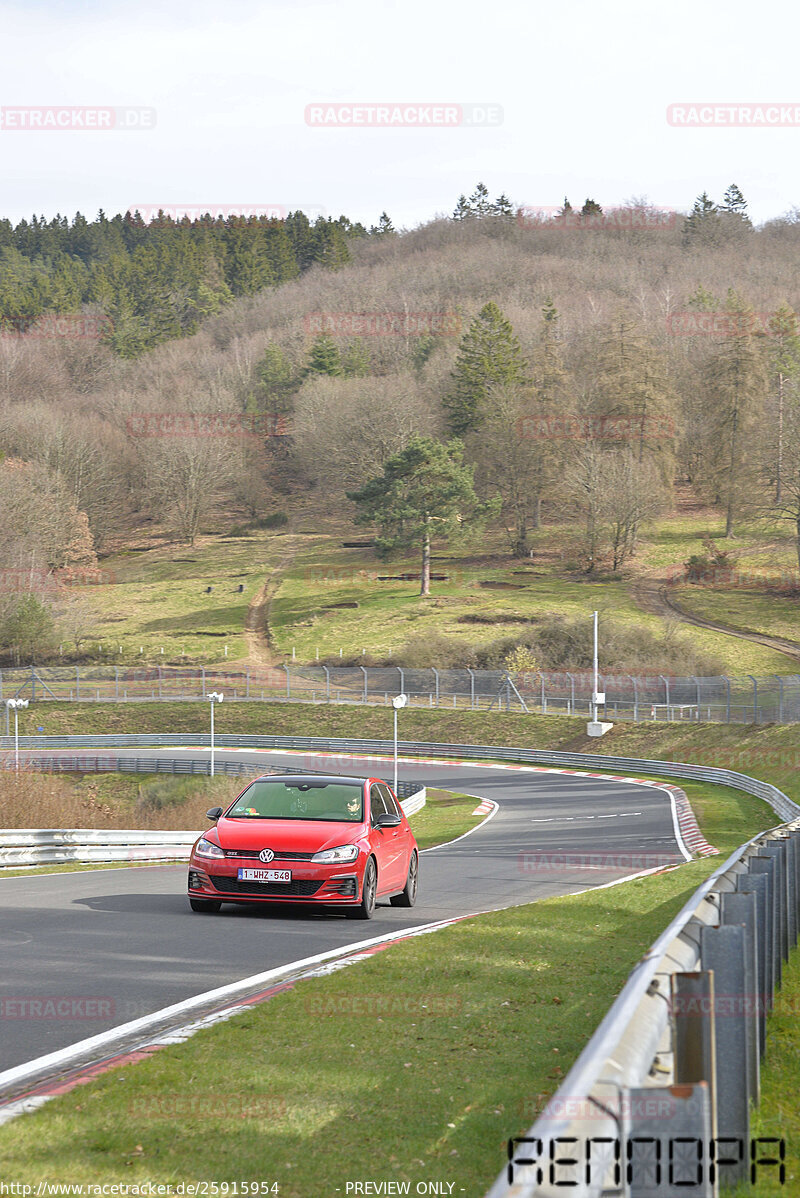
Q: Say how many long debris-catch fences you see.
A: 1